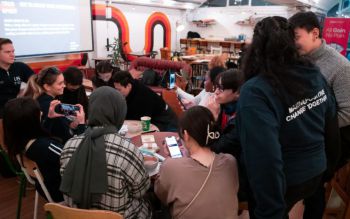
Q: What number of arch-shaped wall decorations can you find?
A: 2